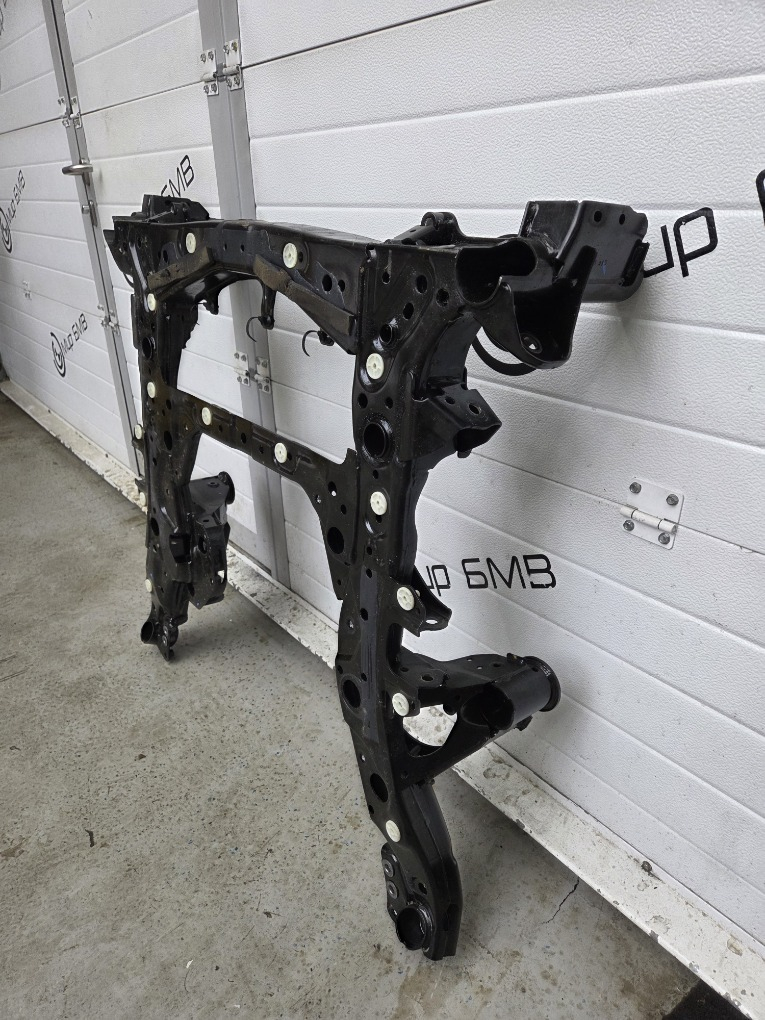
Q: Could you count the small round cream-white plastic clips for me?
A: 14